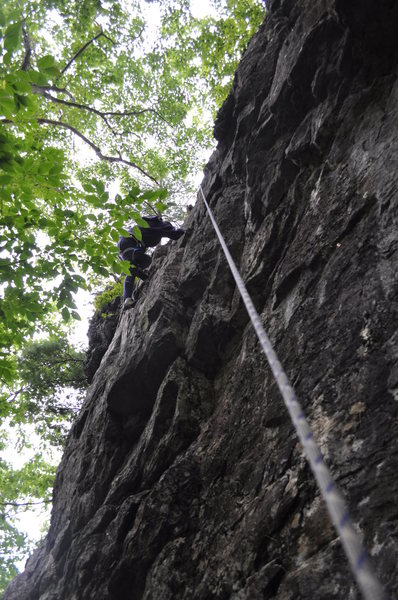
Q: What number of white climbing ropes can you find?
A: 1